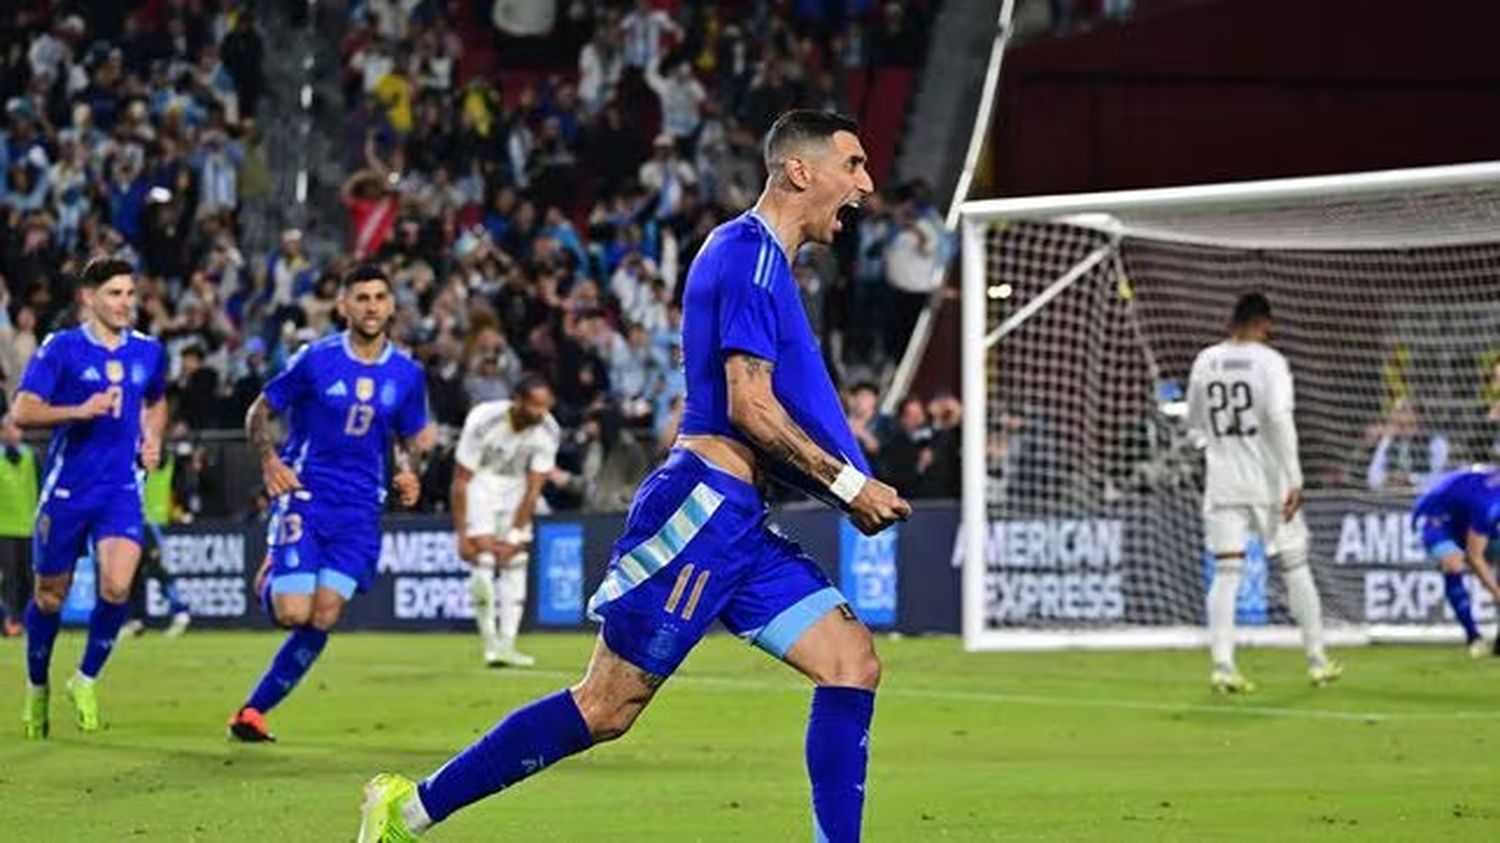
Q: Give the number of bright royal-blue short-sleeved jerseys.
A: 4